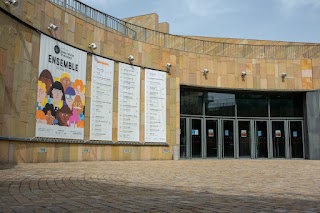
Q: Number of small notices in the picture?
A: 7